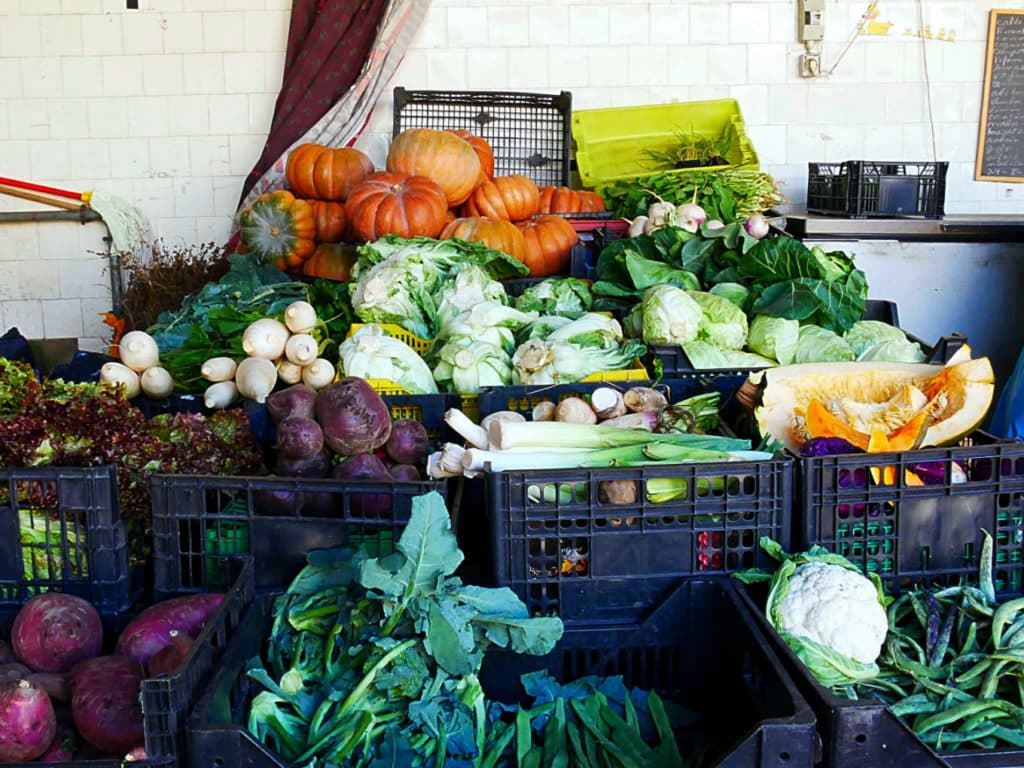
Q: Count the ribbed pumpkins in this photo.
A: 11